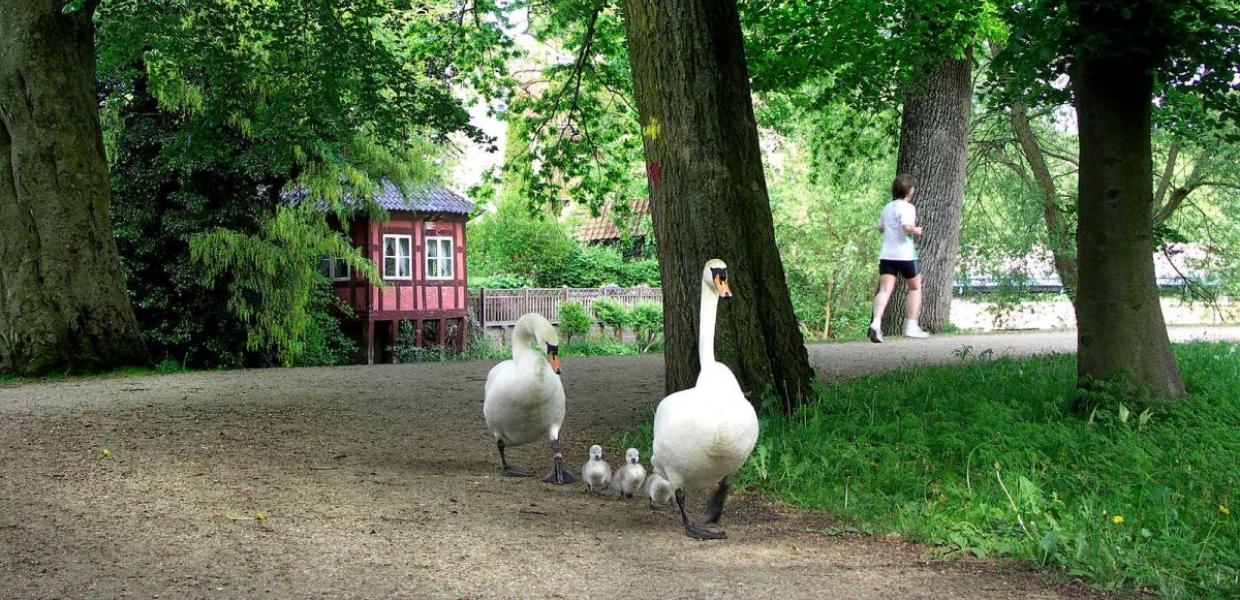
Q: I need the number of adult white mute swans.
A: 2